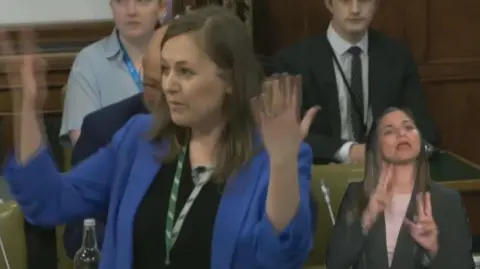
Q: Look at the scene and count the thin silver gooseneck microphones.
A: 2